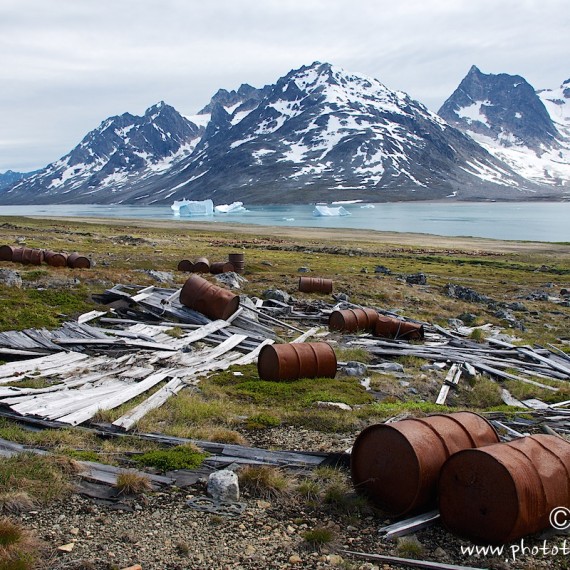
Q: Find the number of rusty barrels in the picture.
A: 15